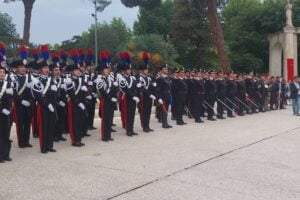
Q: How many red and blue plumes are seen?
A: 12